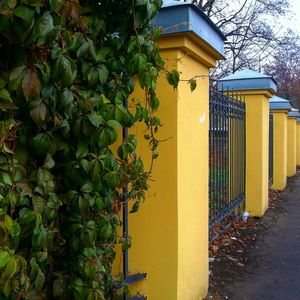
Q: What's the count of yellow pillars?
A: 5